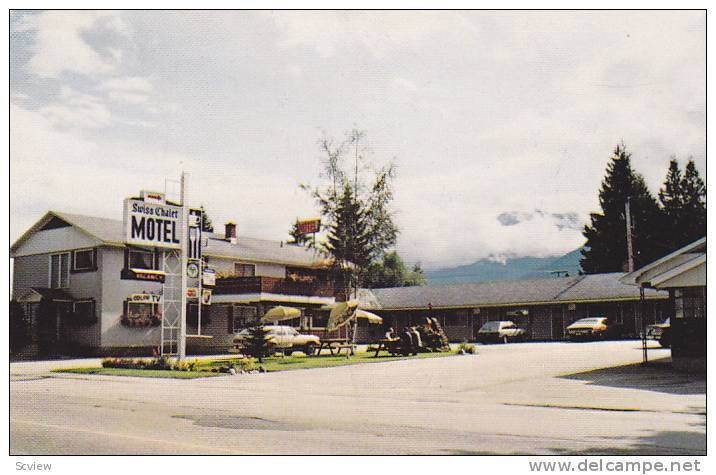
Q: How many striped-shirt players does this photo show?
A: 0